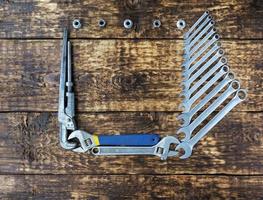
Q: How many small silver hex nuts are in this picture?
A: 5